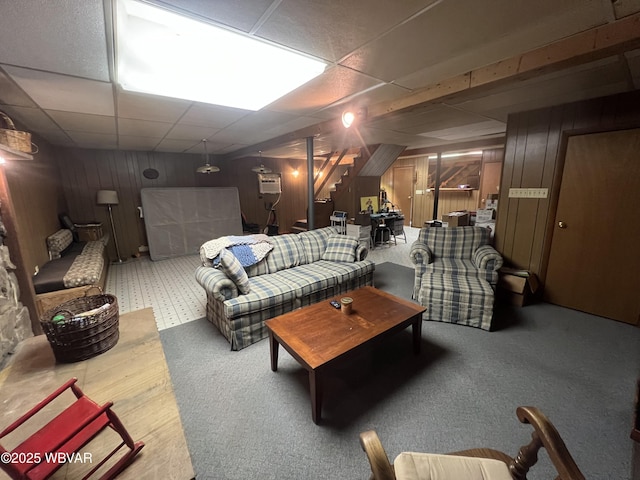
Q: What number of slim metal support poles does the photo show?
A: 2